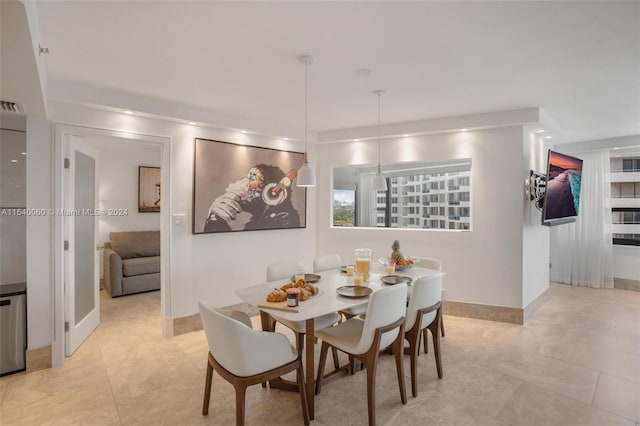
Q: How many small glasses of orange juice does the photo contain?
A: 4